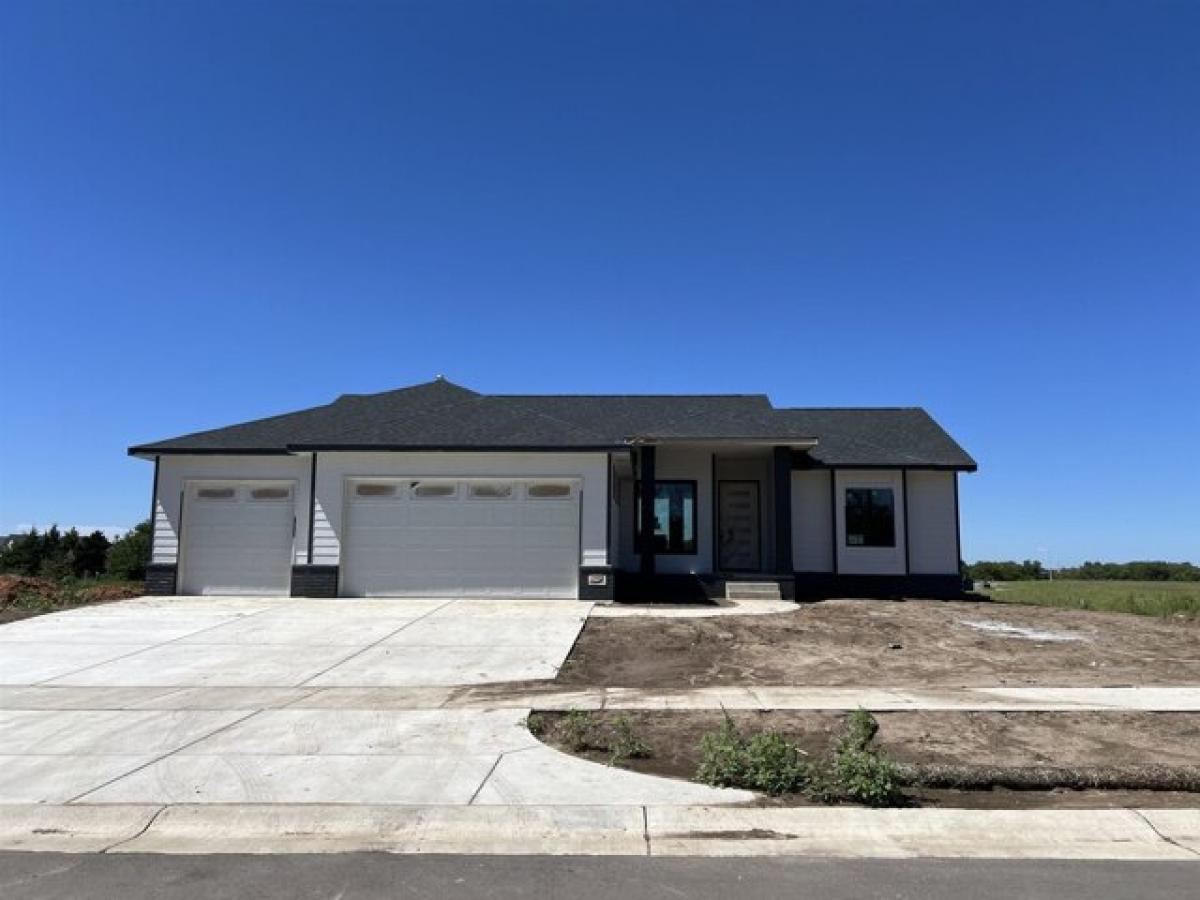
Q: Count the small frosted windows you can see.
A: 6